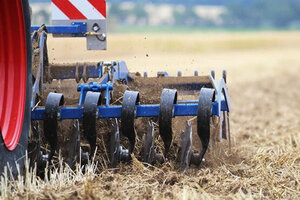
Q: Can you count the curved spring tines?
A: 5